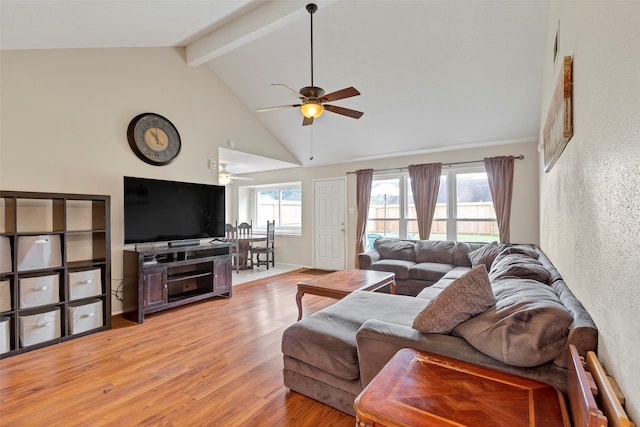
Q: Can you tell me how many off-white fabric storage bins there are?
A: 8